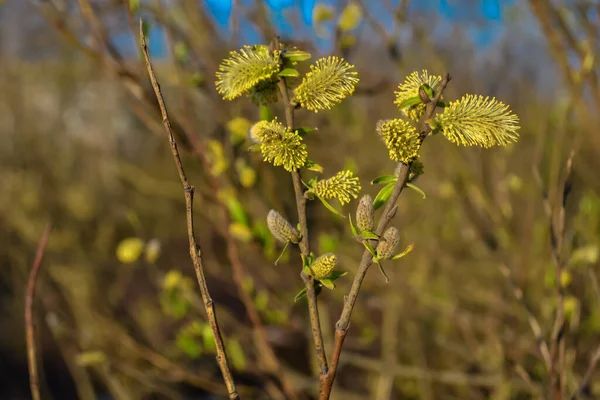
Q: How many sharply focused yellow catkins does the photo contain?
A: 8